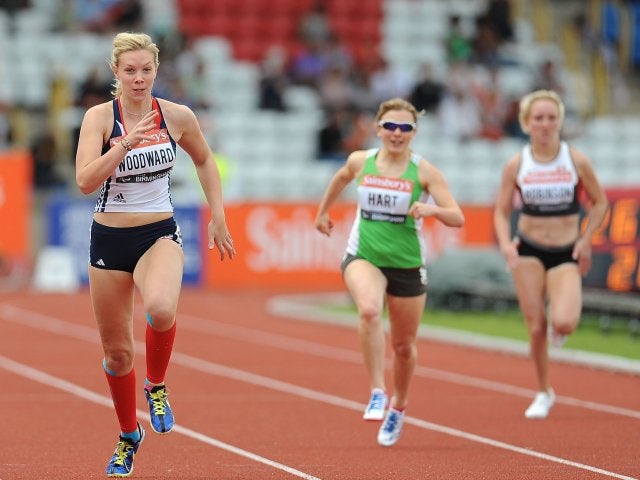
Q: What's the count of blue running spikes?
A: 2